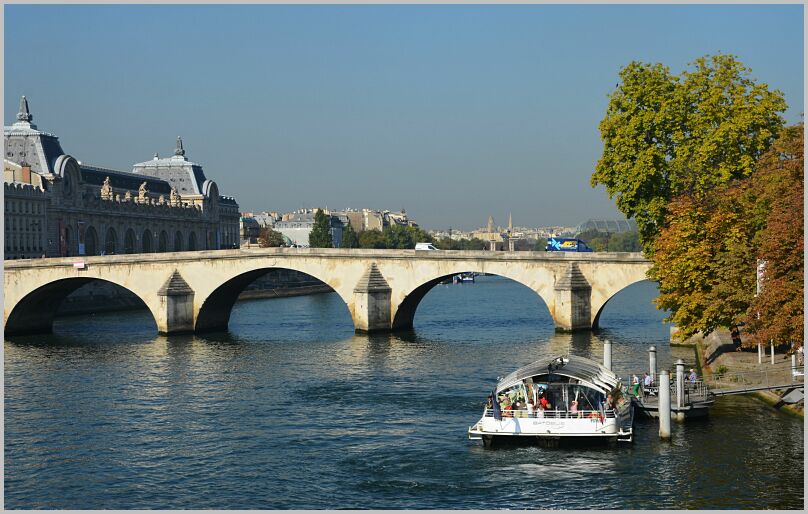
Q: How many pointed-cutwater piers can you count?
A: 3